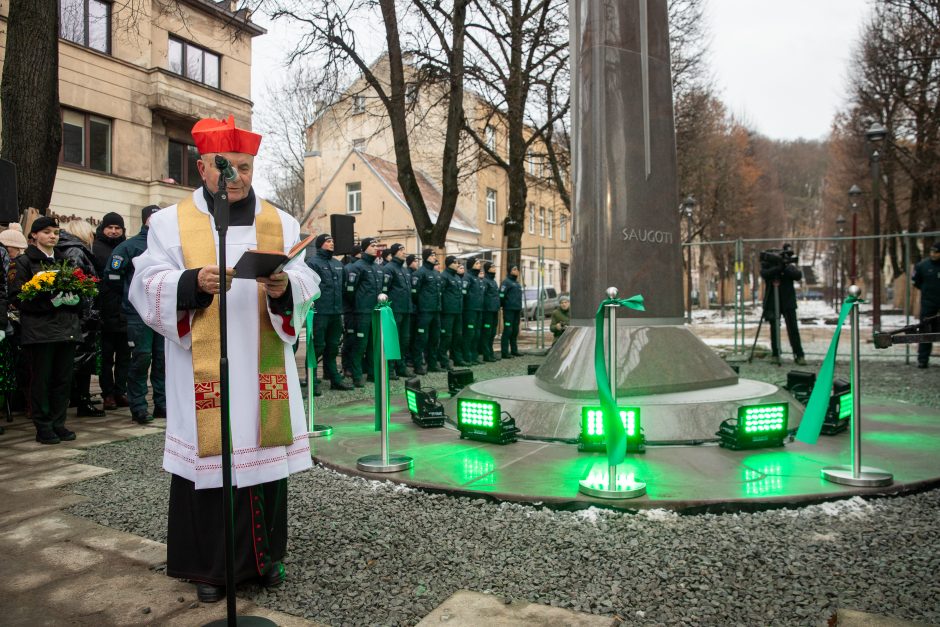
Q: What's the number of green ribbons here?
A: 4